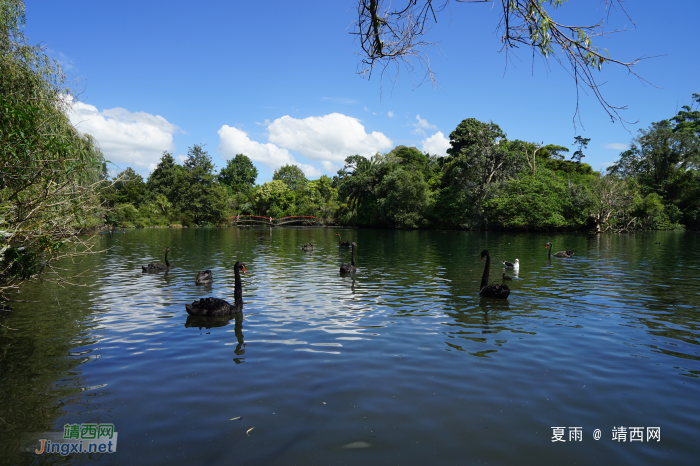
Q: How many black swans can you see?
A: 8